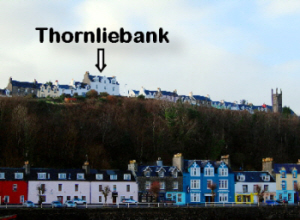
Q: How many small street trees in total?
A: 5